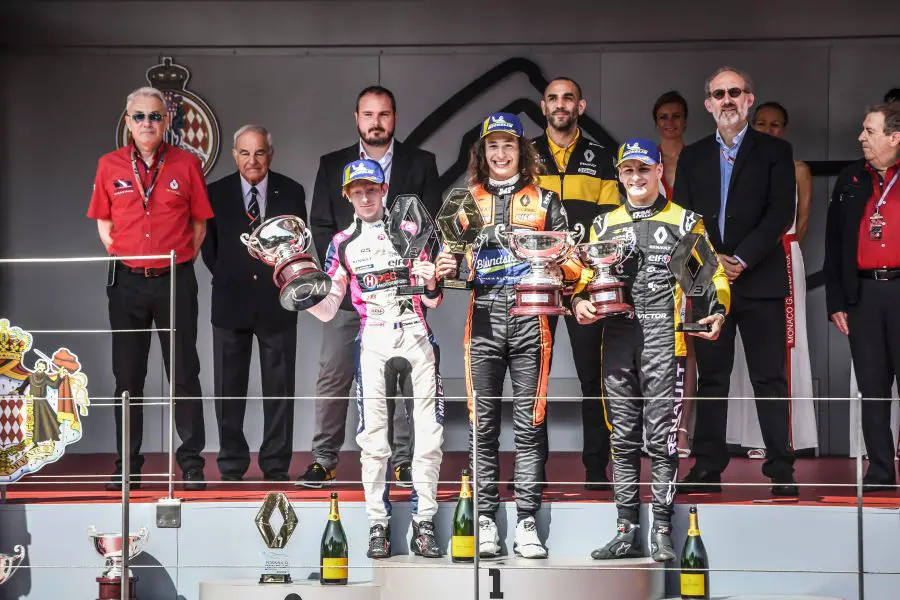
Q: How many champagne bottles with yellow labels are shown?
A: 3